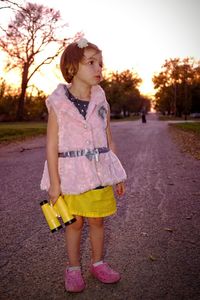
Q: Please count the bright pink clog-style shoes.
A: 2